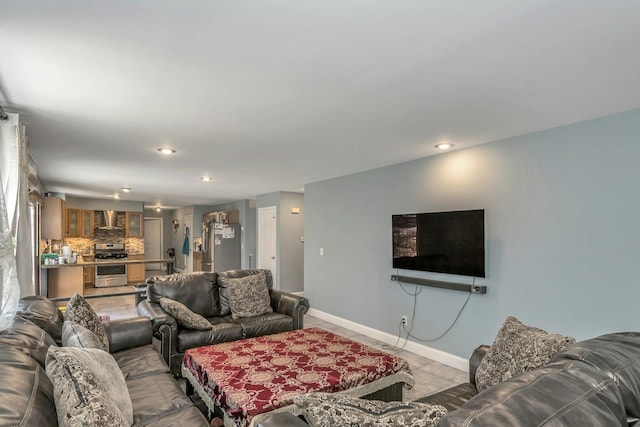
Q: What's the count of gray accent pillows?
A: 7